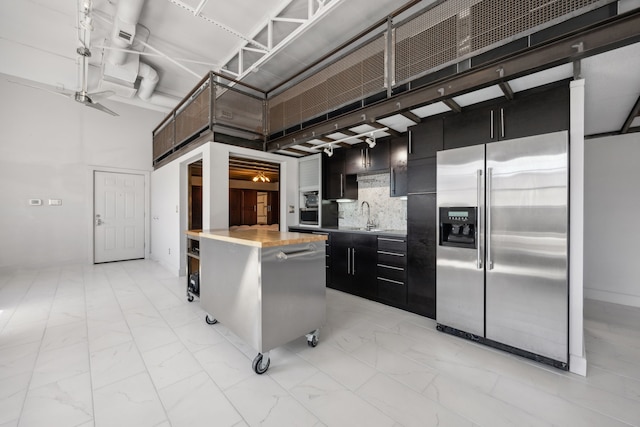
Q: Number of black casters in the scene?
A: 4